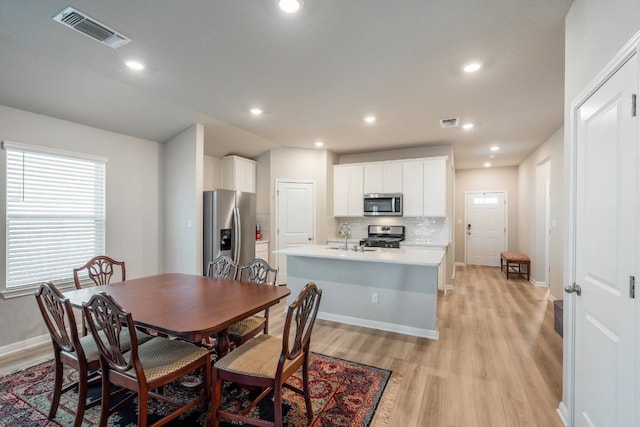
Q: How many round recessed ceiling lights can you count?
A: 9